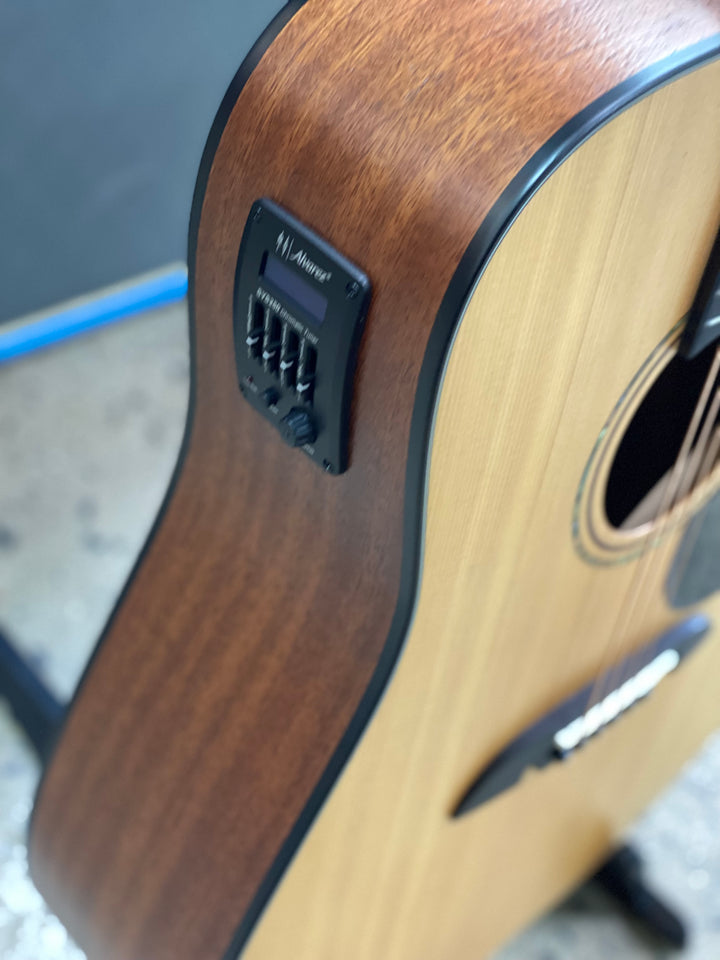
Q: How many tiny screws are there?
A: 4